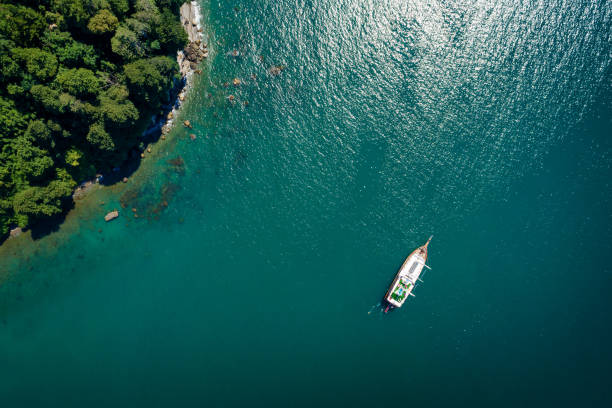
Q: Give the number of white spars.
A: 3